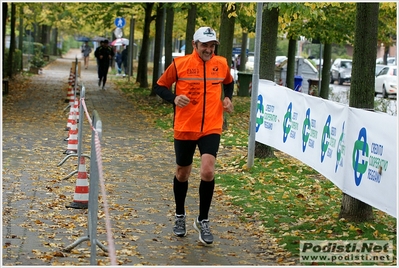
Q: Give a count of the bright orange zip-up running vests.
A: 1